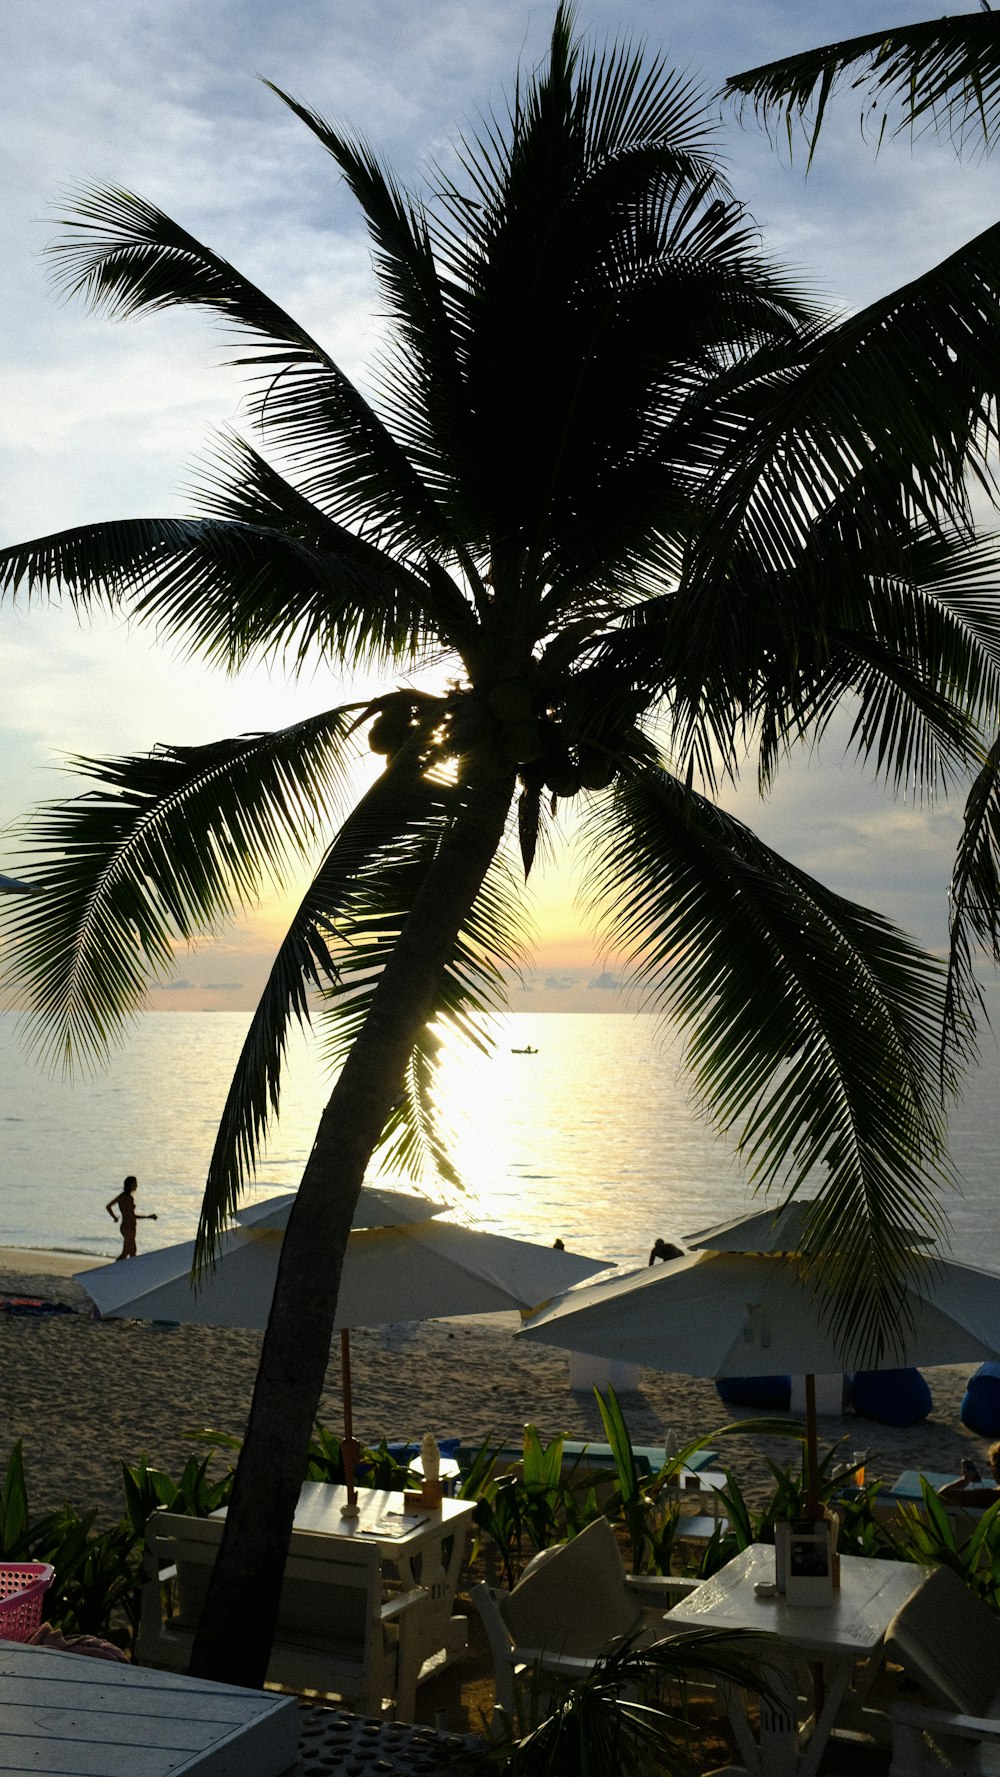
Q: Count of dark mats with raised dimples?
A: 1